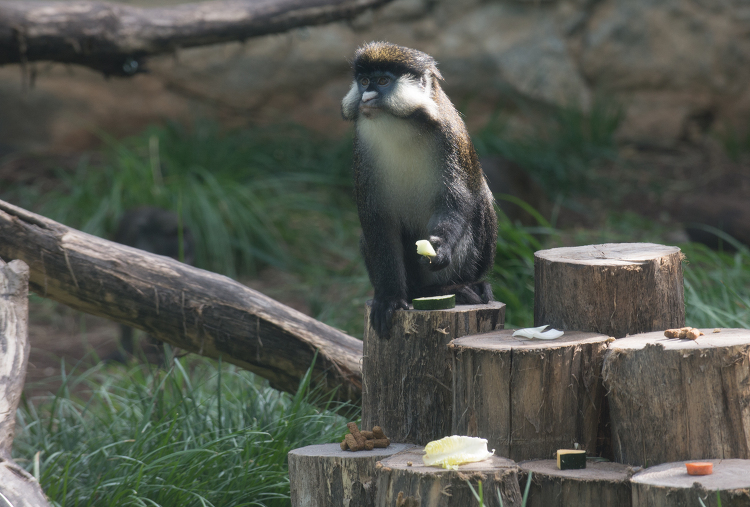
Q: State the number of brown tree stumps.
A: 8